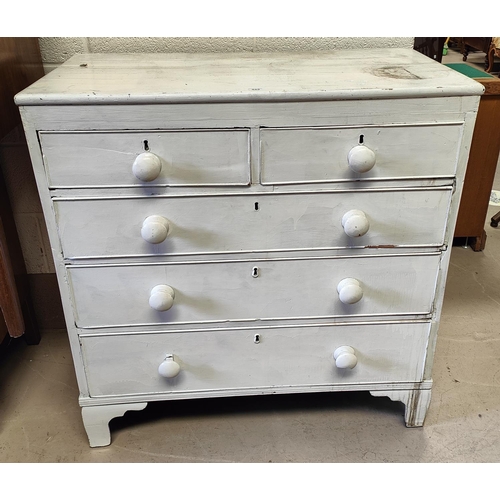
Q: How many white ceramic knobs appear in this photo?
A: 8